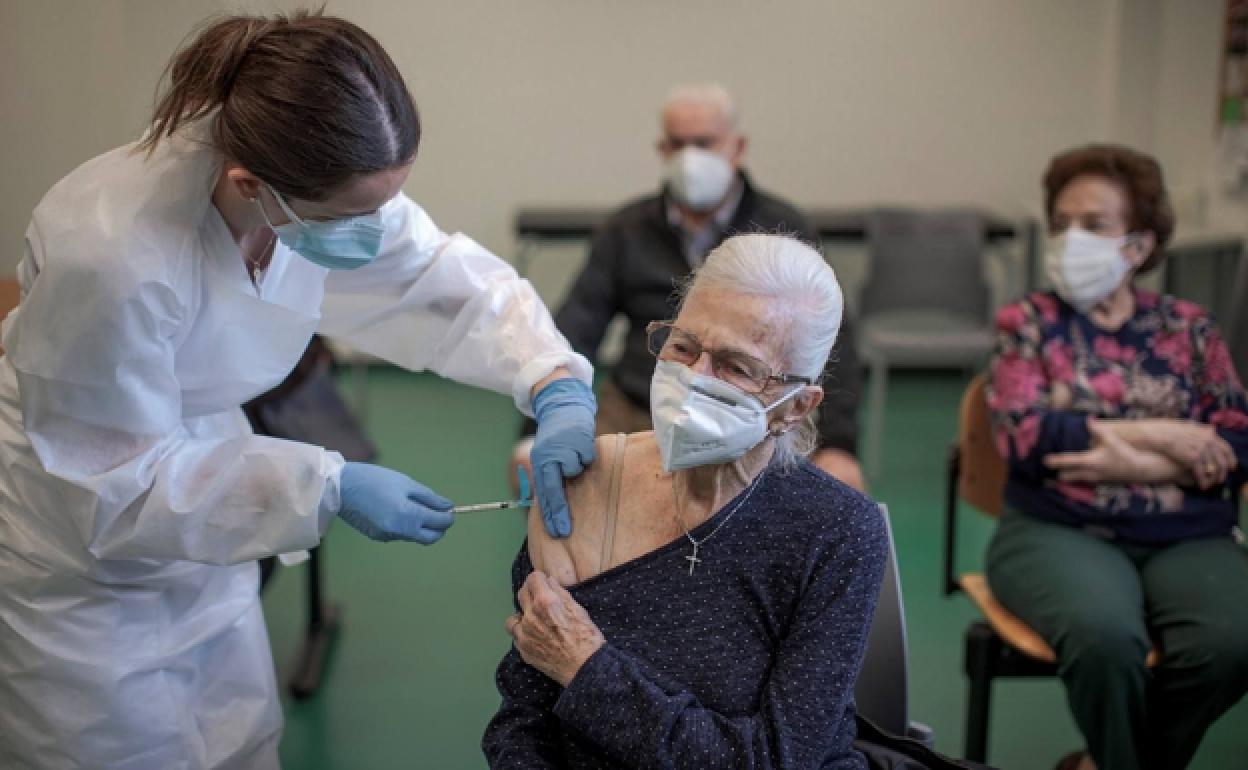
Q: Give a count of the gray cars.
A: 0